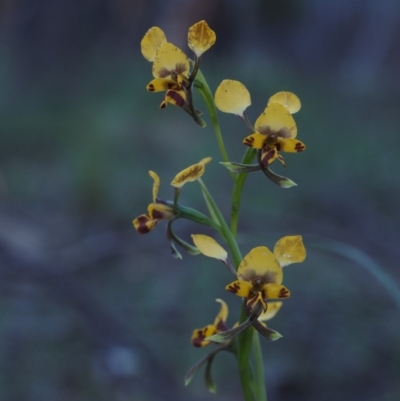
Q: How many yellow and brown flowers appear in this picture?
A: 5